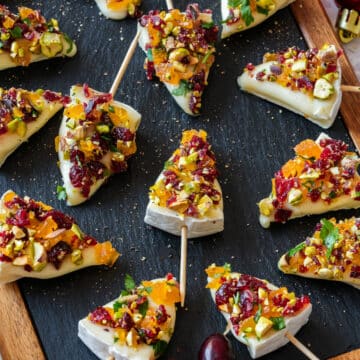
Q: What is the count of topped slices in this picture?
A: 13